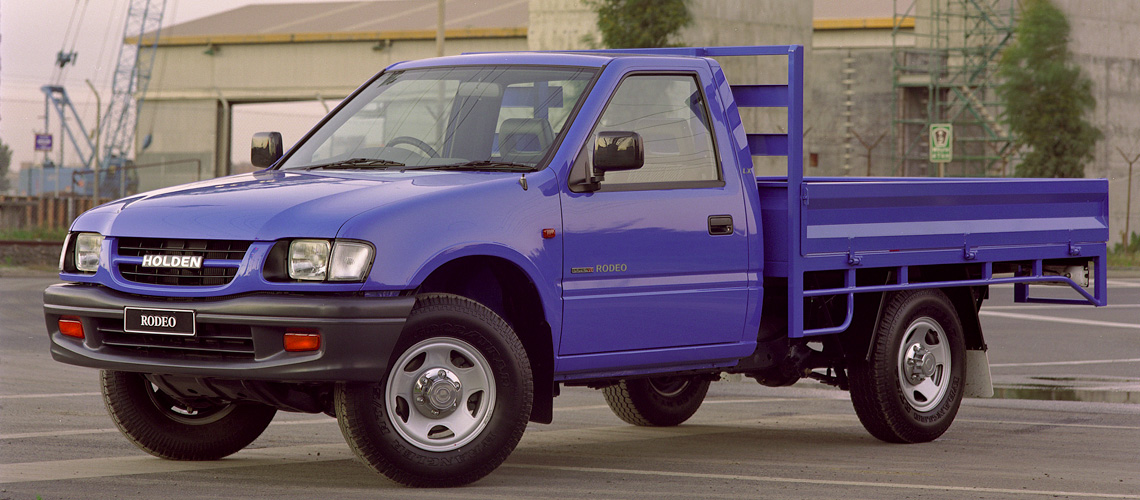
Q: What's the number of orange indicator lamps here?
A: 3